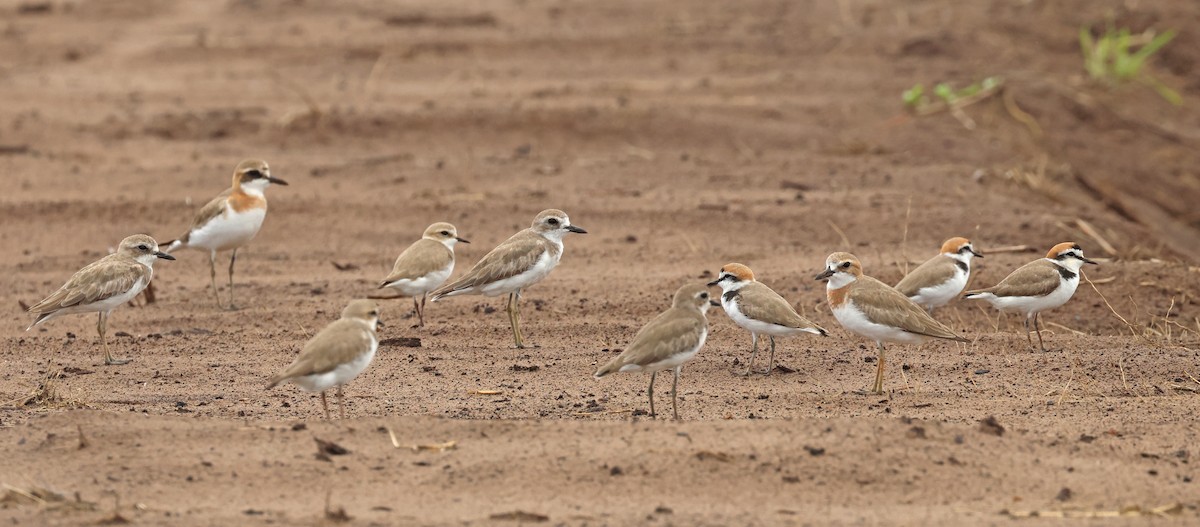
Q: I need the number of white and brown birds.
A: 10